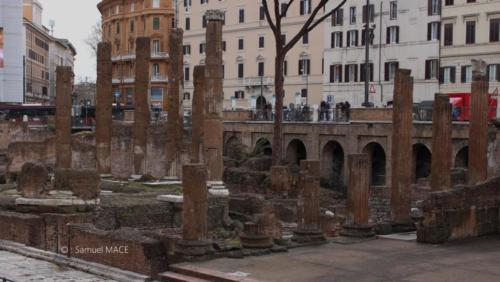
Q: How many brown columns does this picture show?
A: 12